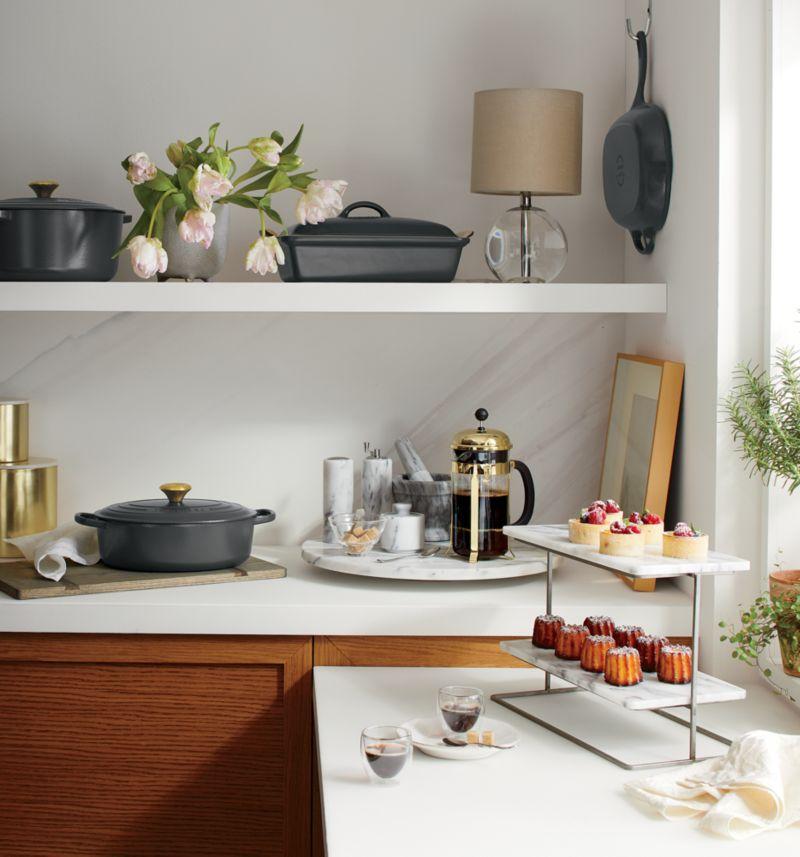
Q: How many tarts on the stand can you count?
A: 5